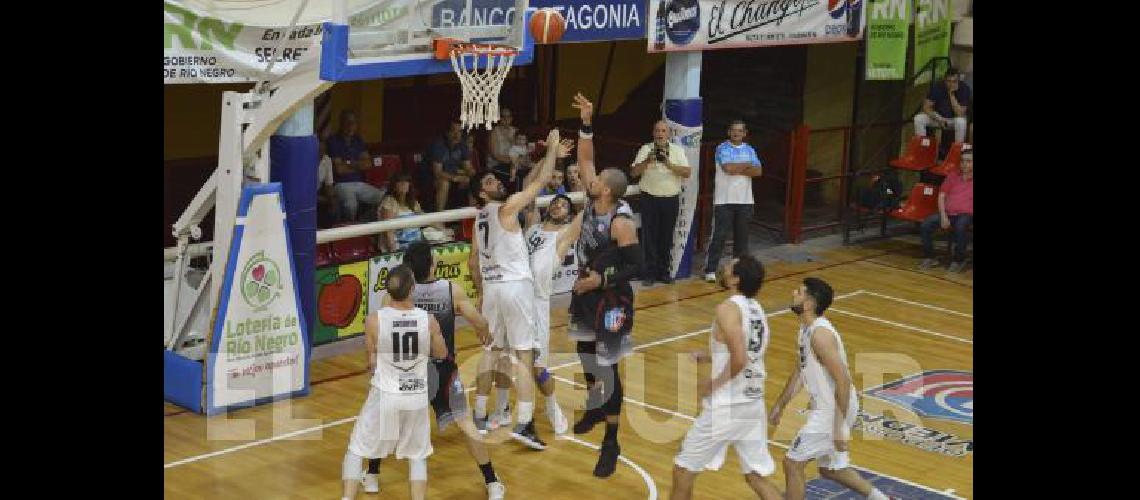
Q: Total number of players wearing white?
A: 5